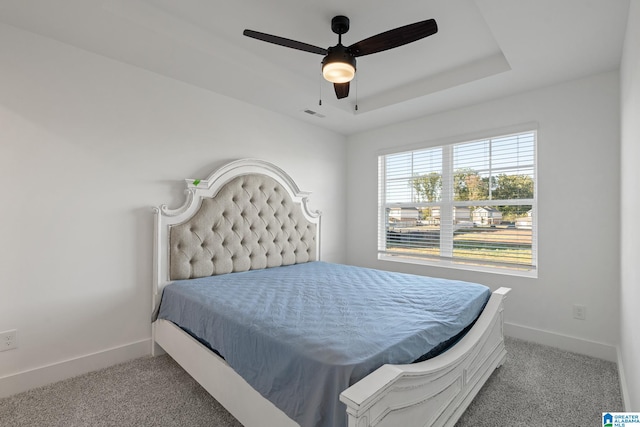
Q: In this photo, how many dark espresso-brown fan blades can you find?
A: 3